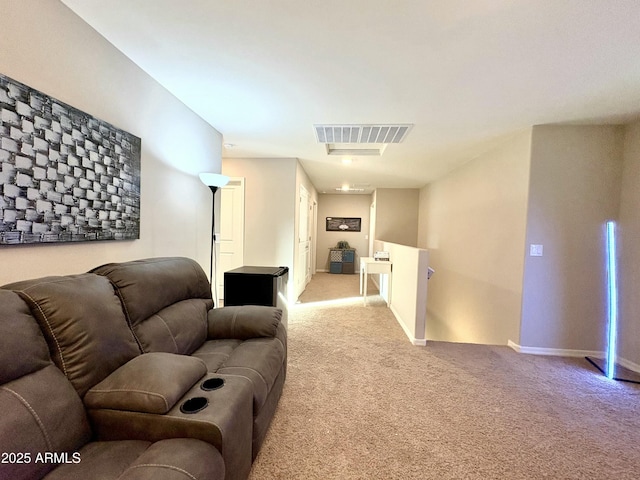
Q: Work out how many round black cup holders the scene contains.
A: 2